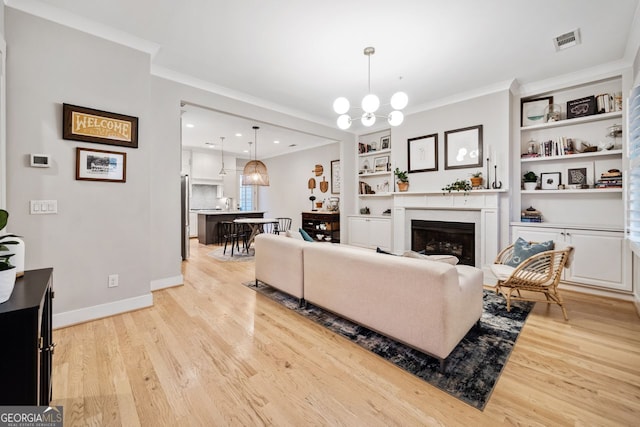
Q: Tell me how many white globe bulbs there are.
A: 6